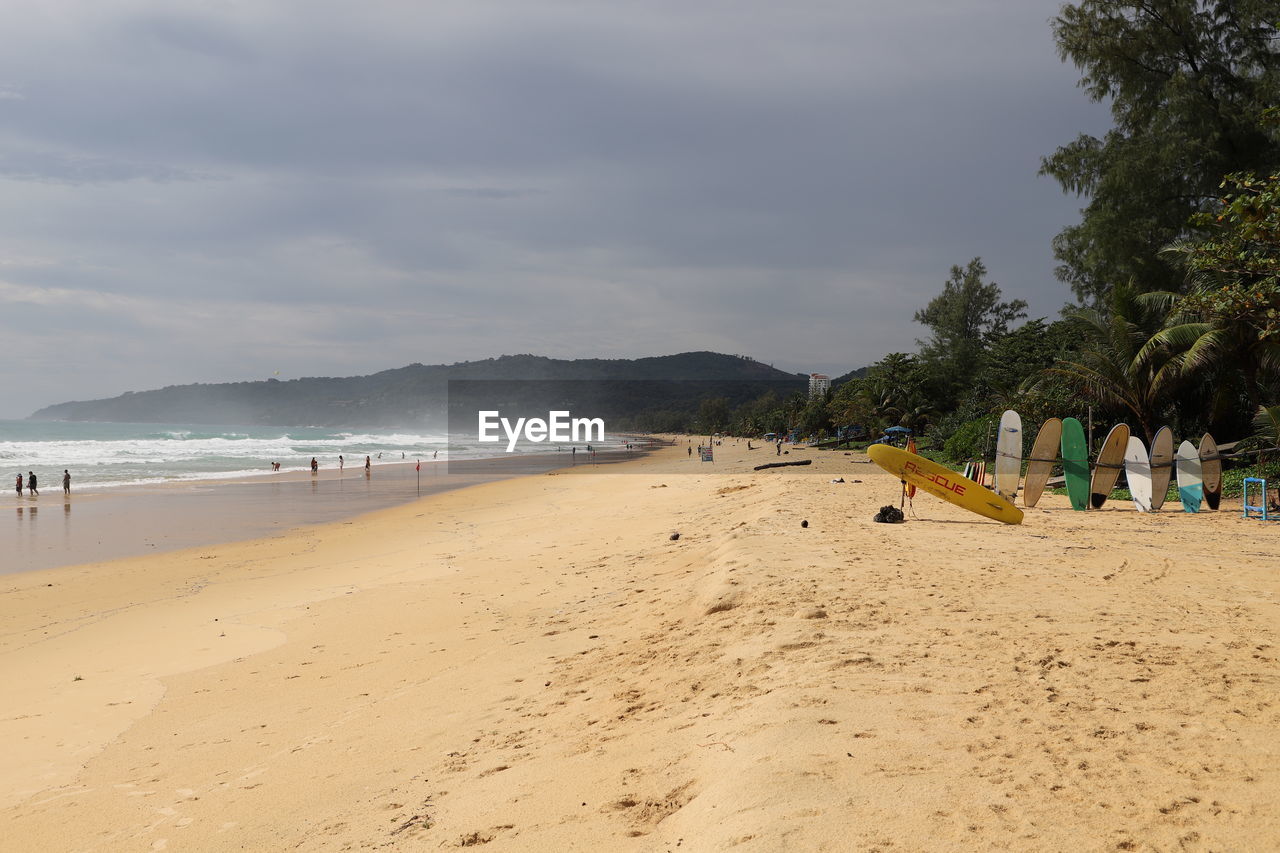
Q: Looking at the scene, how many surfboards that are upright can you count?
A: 8